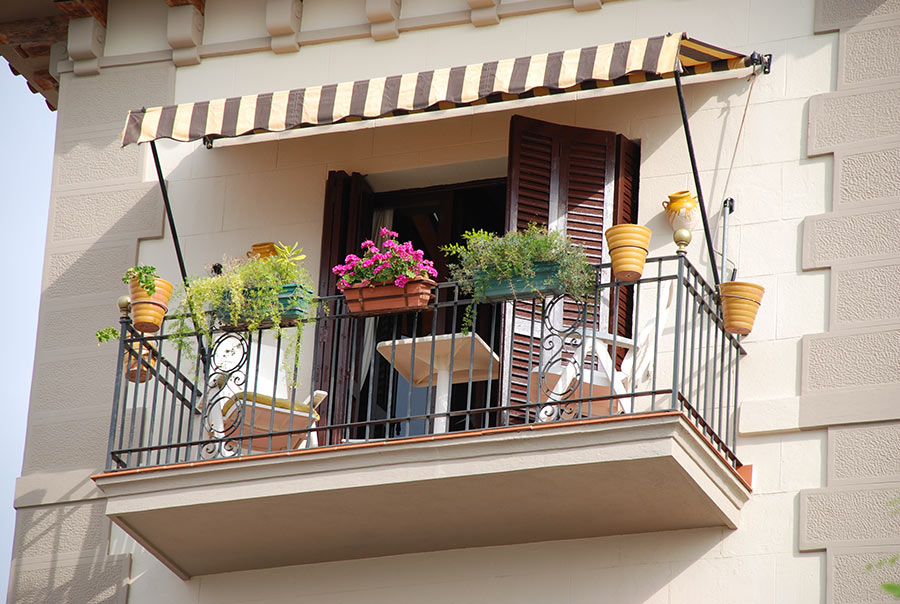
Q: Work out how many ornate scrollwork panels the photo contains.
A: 2